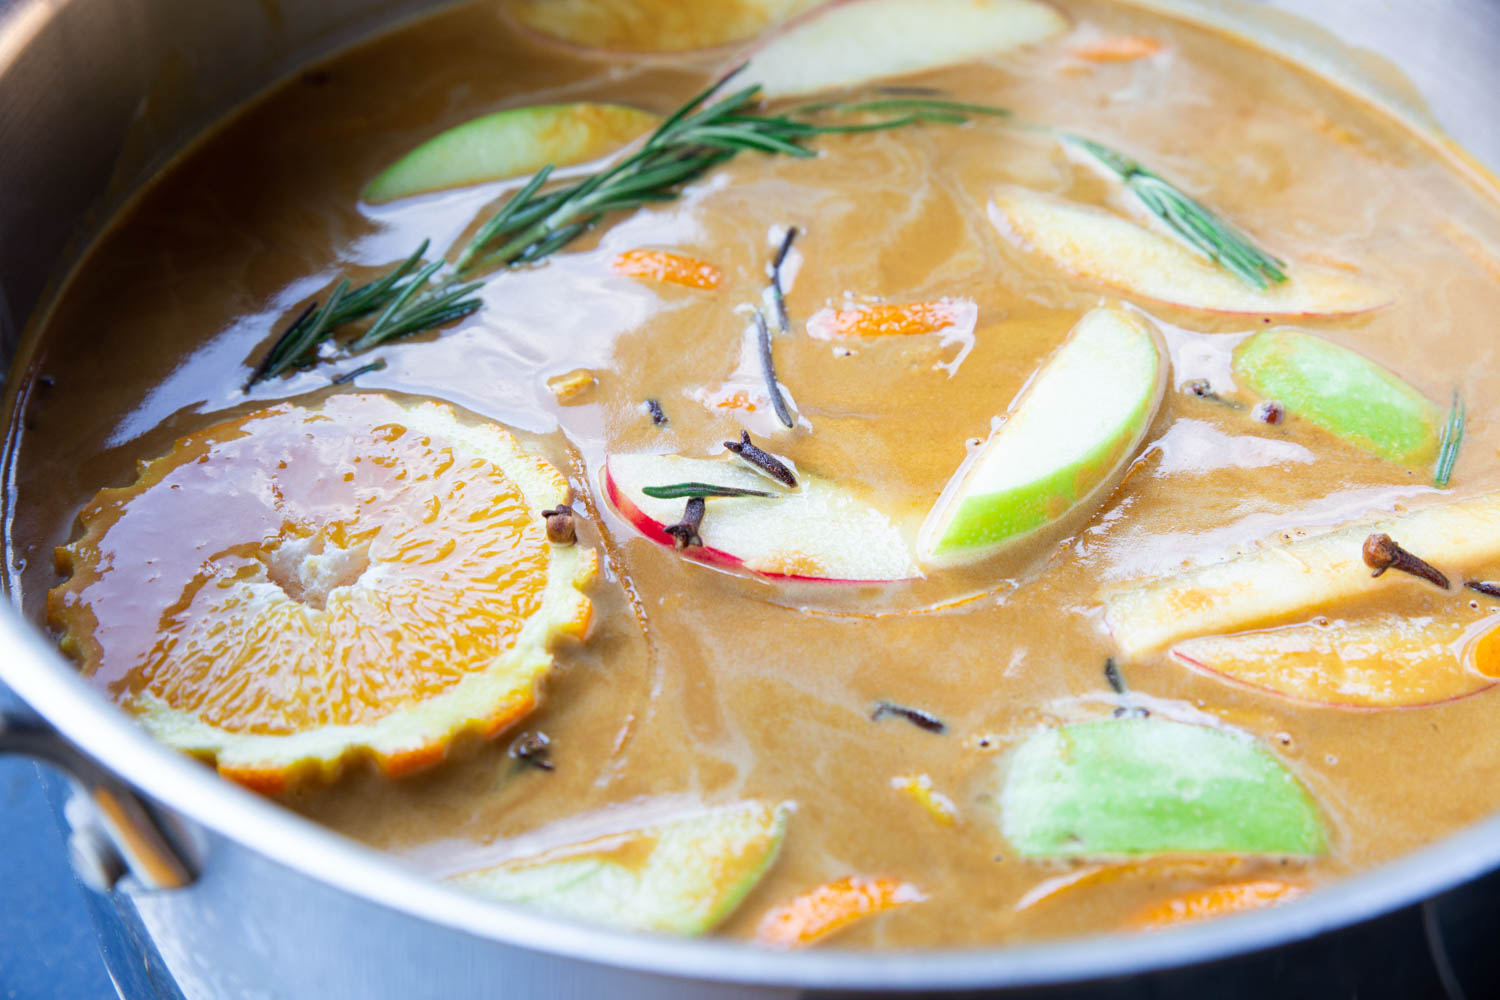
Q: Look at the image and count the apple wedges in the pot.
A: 11